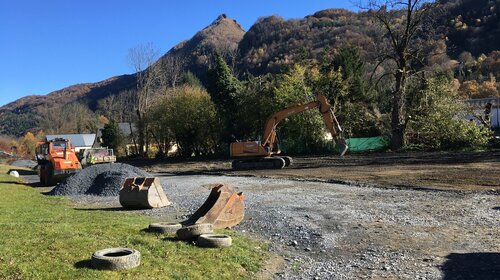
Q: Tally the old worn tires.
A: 4